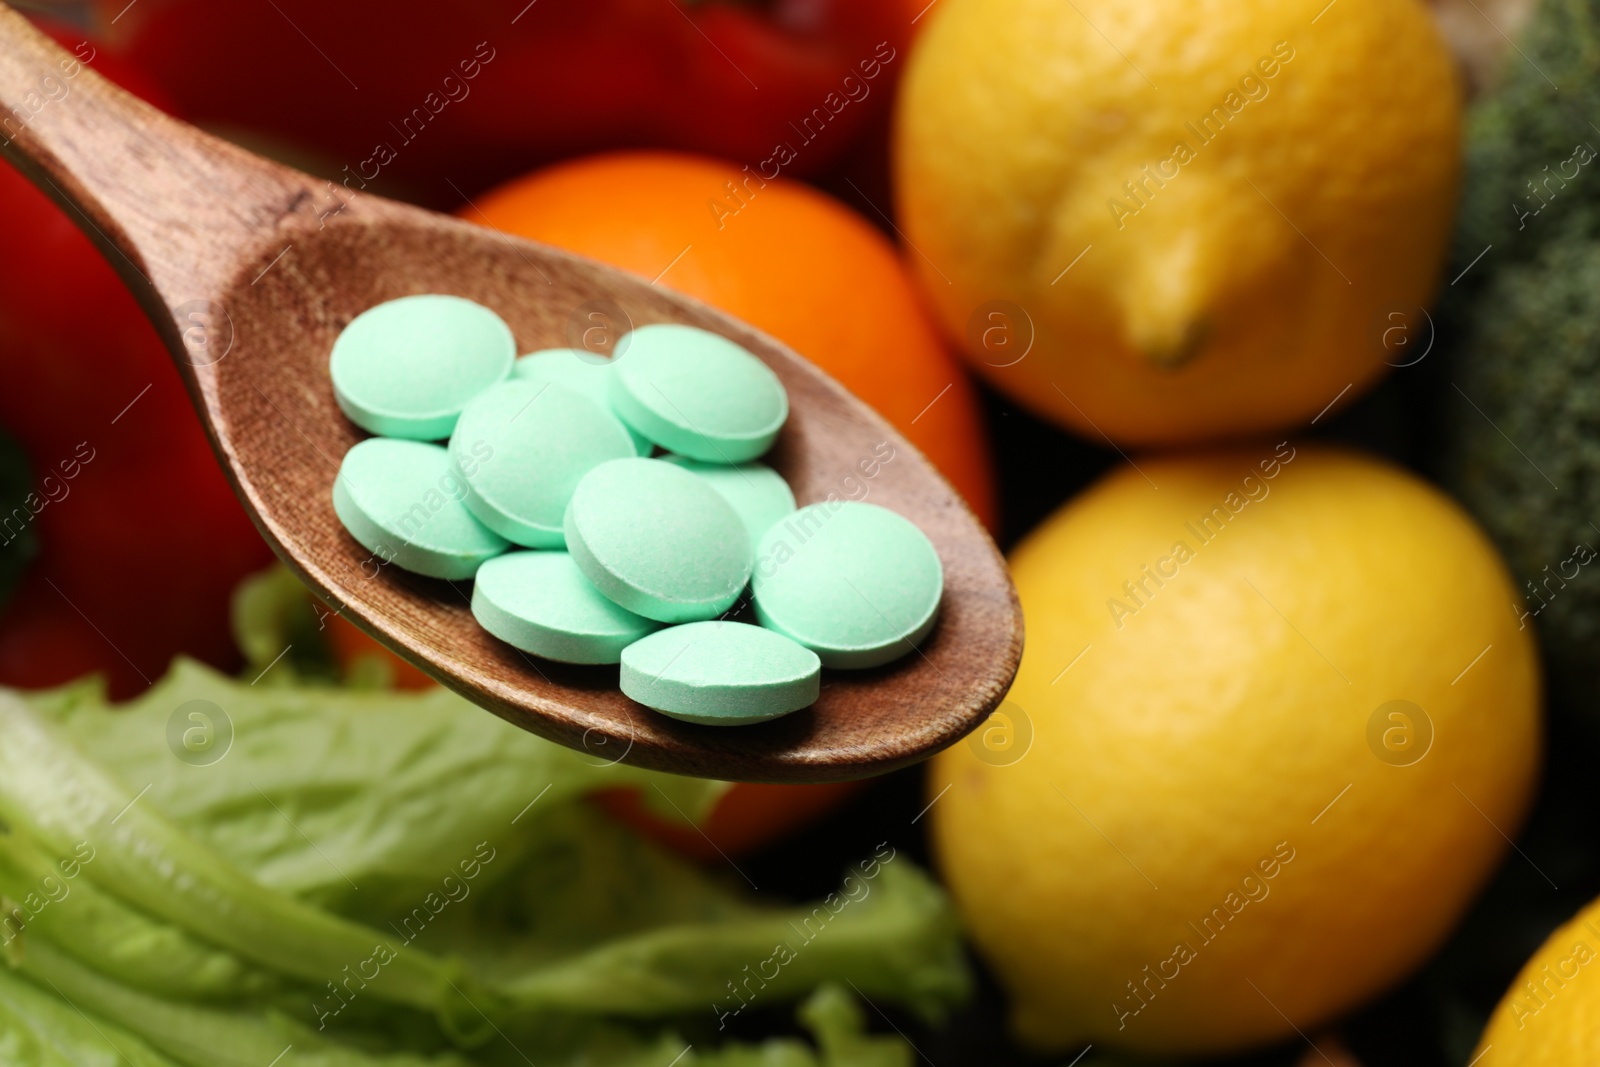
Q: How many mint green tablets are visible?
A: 10